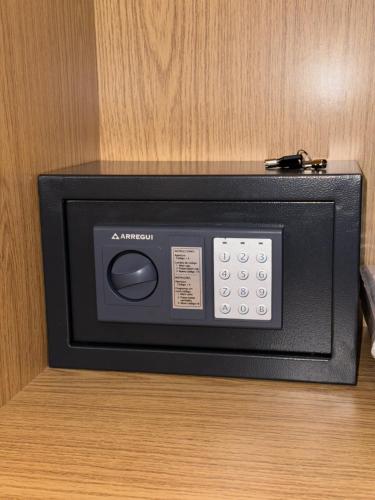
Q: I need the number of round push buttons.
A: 12